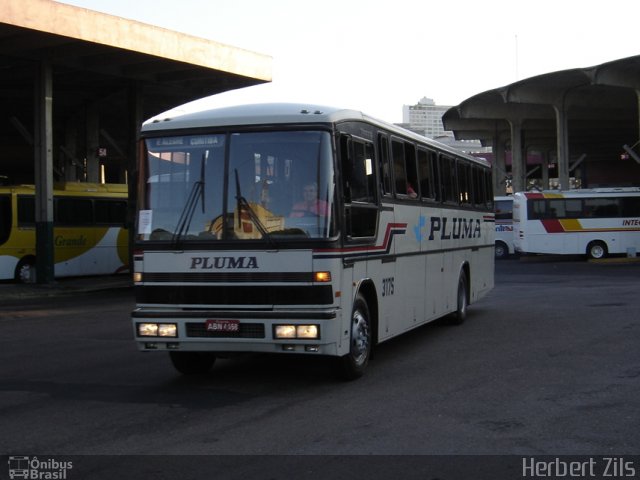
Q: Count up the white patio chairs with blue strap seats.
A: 0